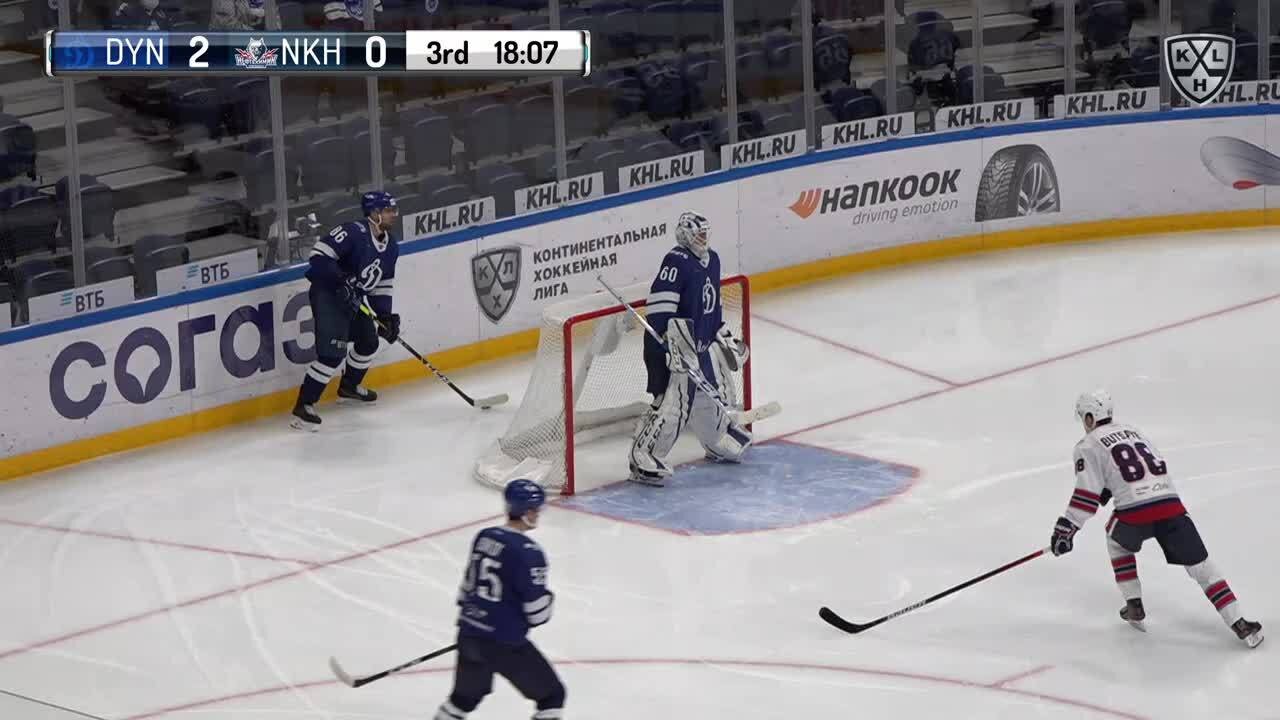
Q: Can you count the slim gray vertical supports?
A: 11